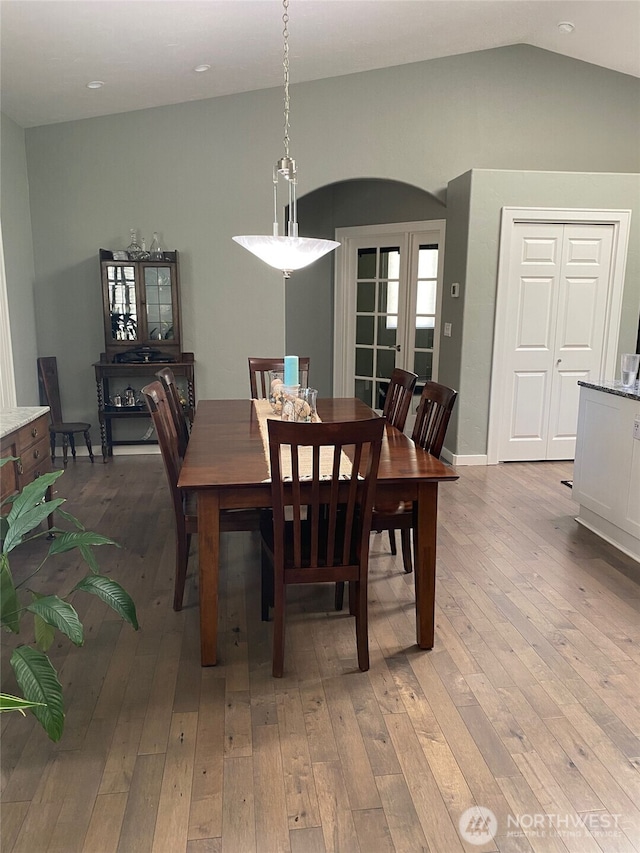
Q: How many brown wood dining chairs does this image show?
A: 6